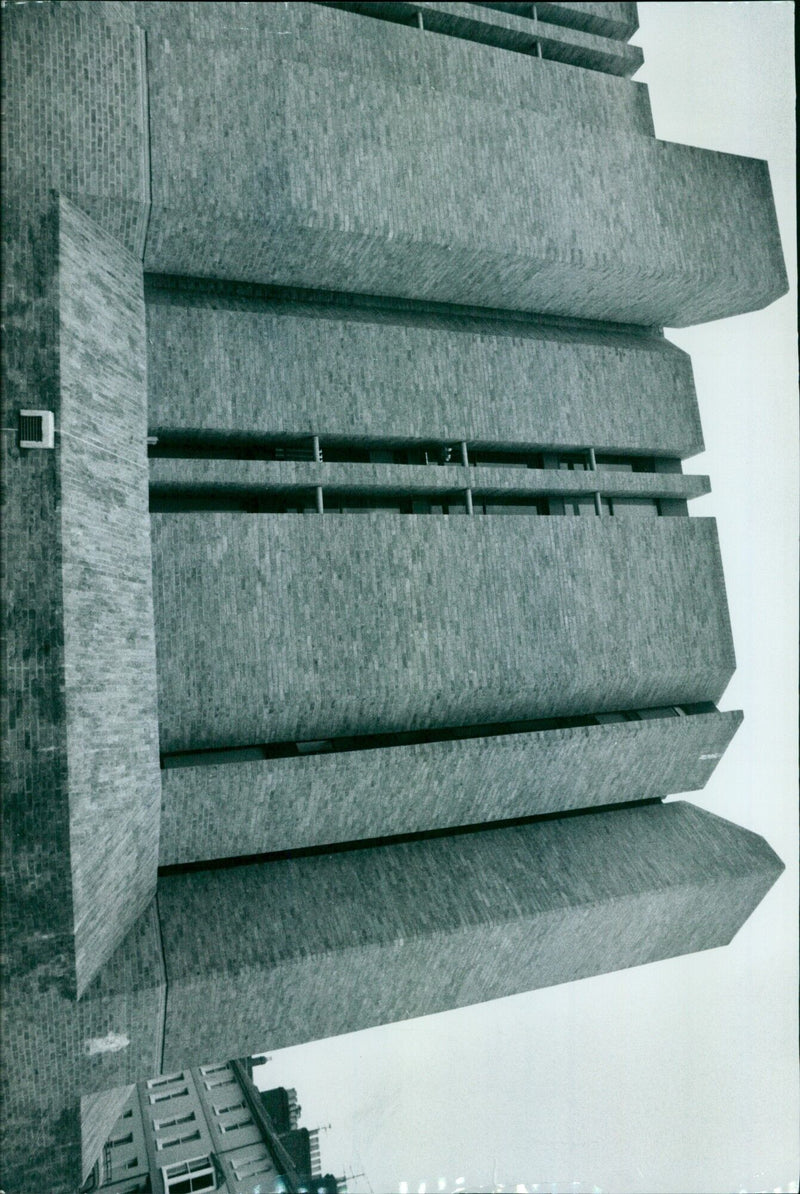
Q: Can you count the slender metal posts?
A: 9